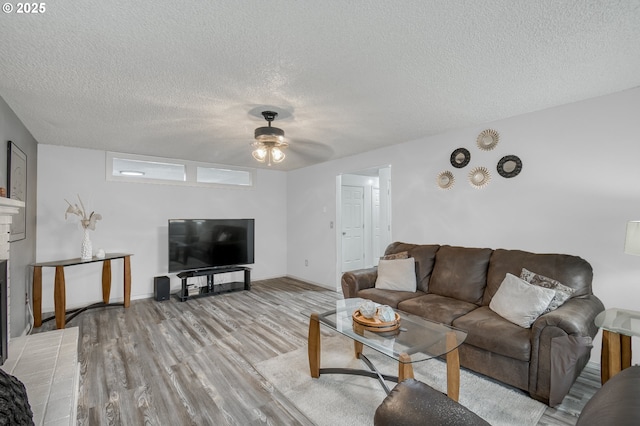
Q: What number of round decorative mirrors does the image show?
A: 5